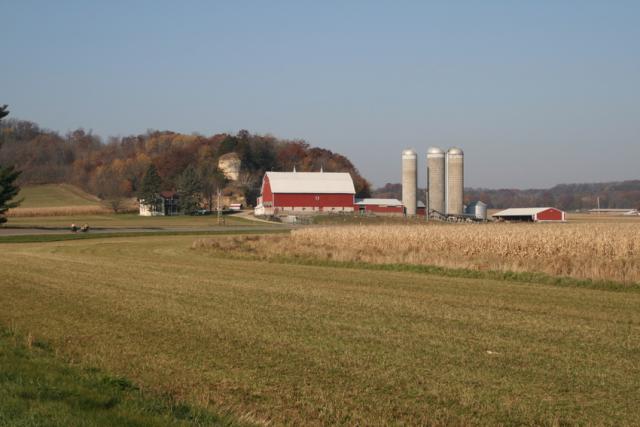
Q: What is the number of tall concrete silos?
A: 3